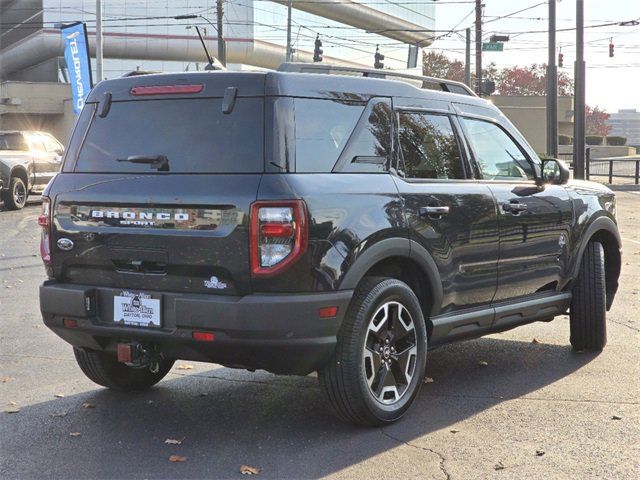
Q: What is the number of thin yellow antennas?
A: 0